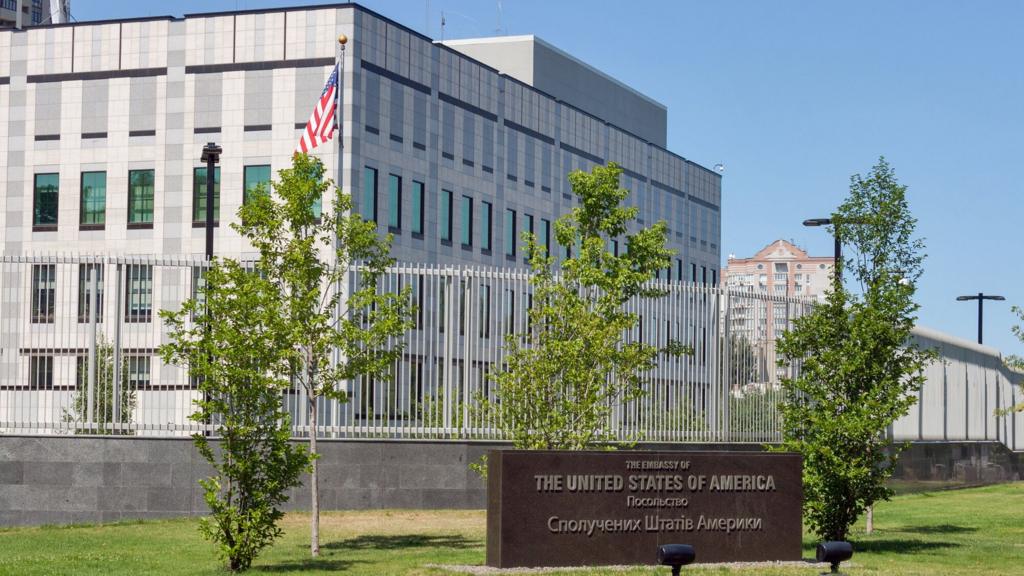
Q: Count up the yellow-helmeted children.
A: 0